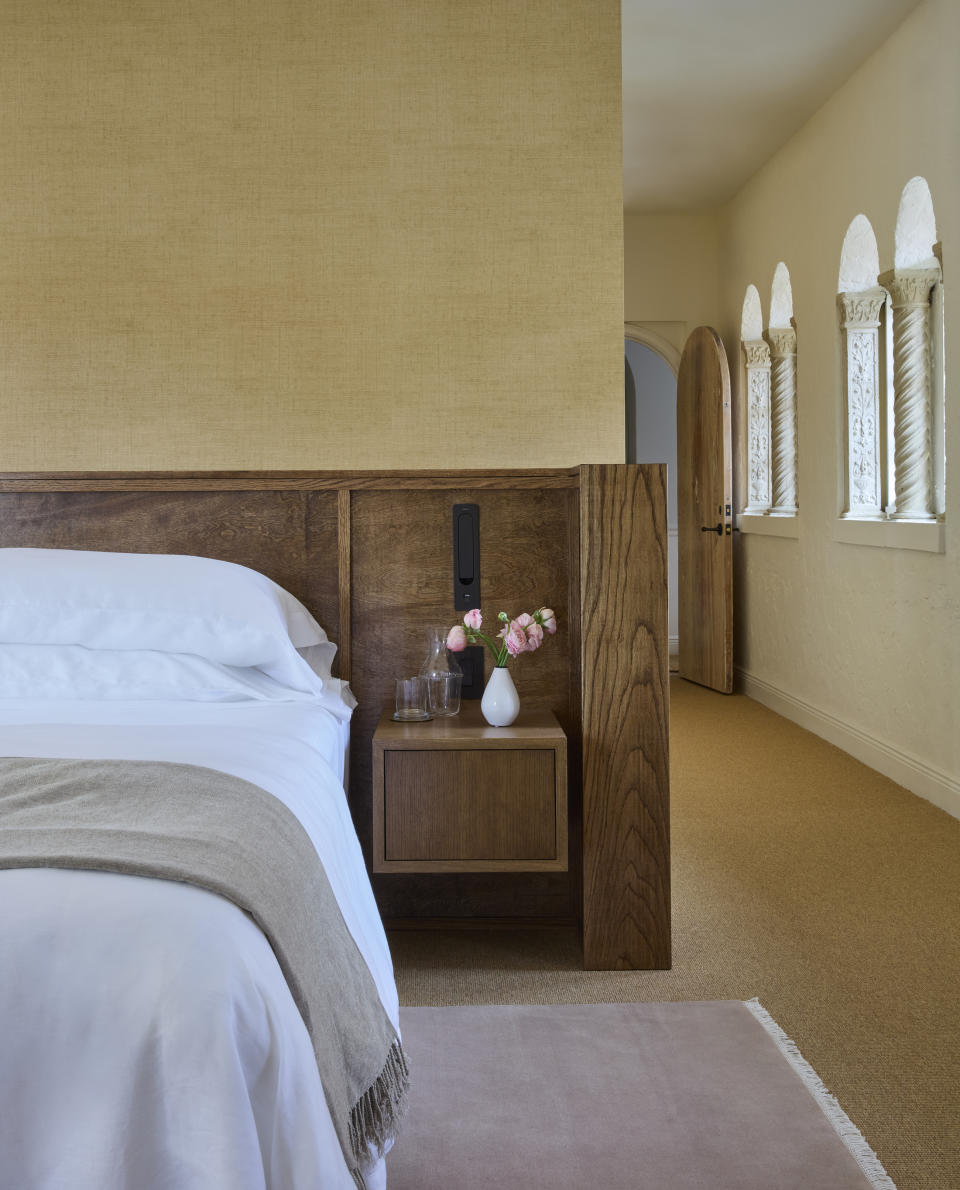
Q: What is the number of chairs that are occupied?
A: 0